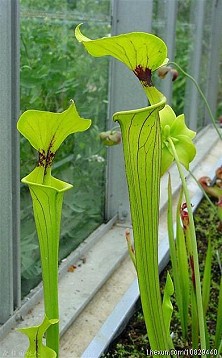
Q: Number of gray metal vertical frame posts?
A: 5